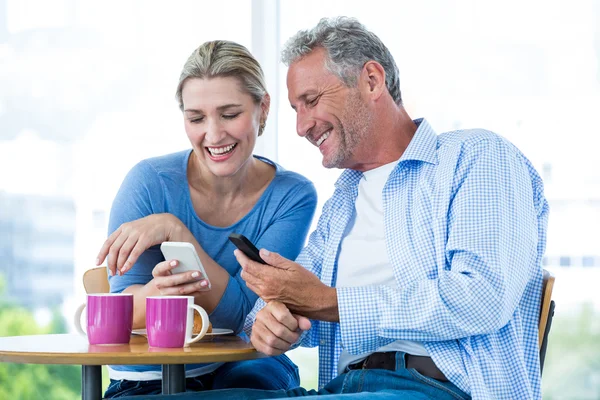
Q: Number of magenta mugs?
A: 2